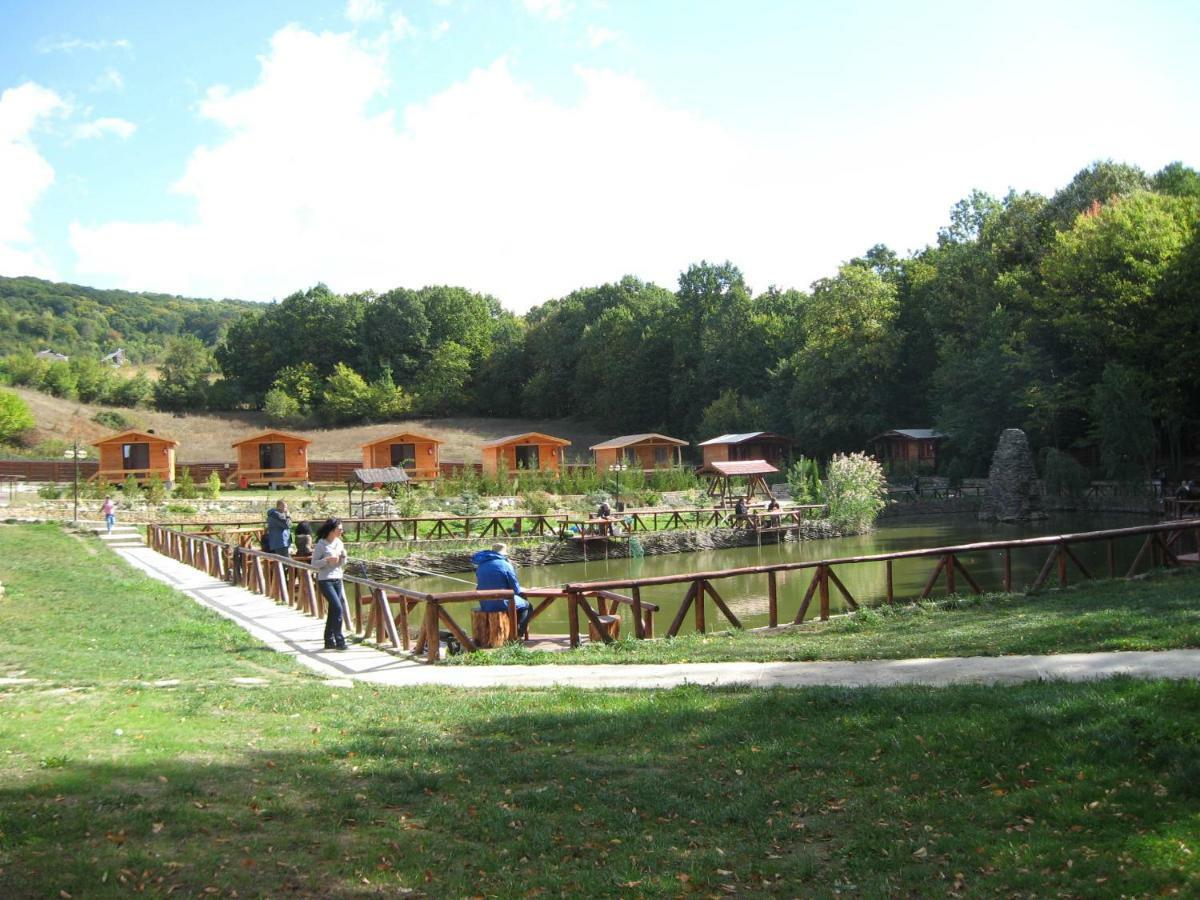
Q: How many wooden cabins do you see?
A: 7